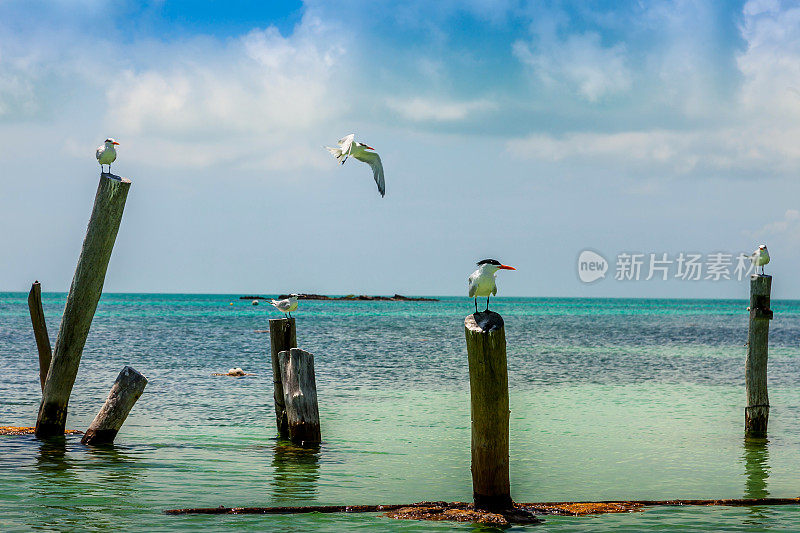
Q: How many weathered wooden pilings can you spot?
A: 7